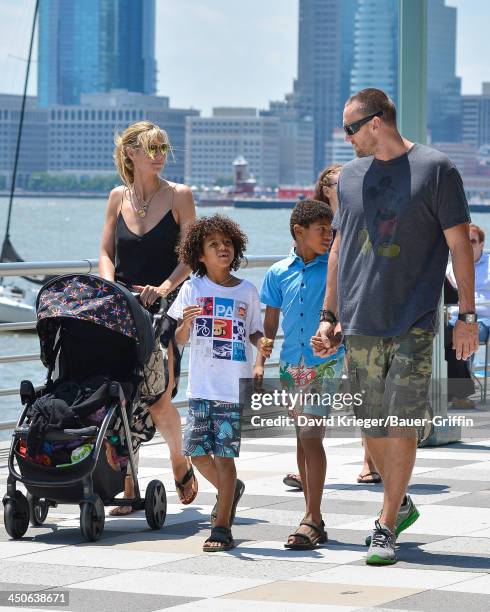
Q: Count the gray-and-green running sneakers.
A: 2